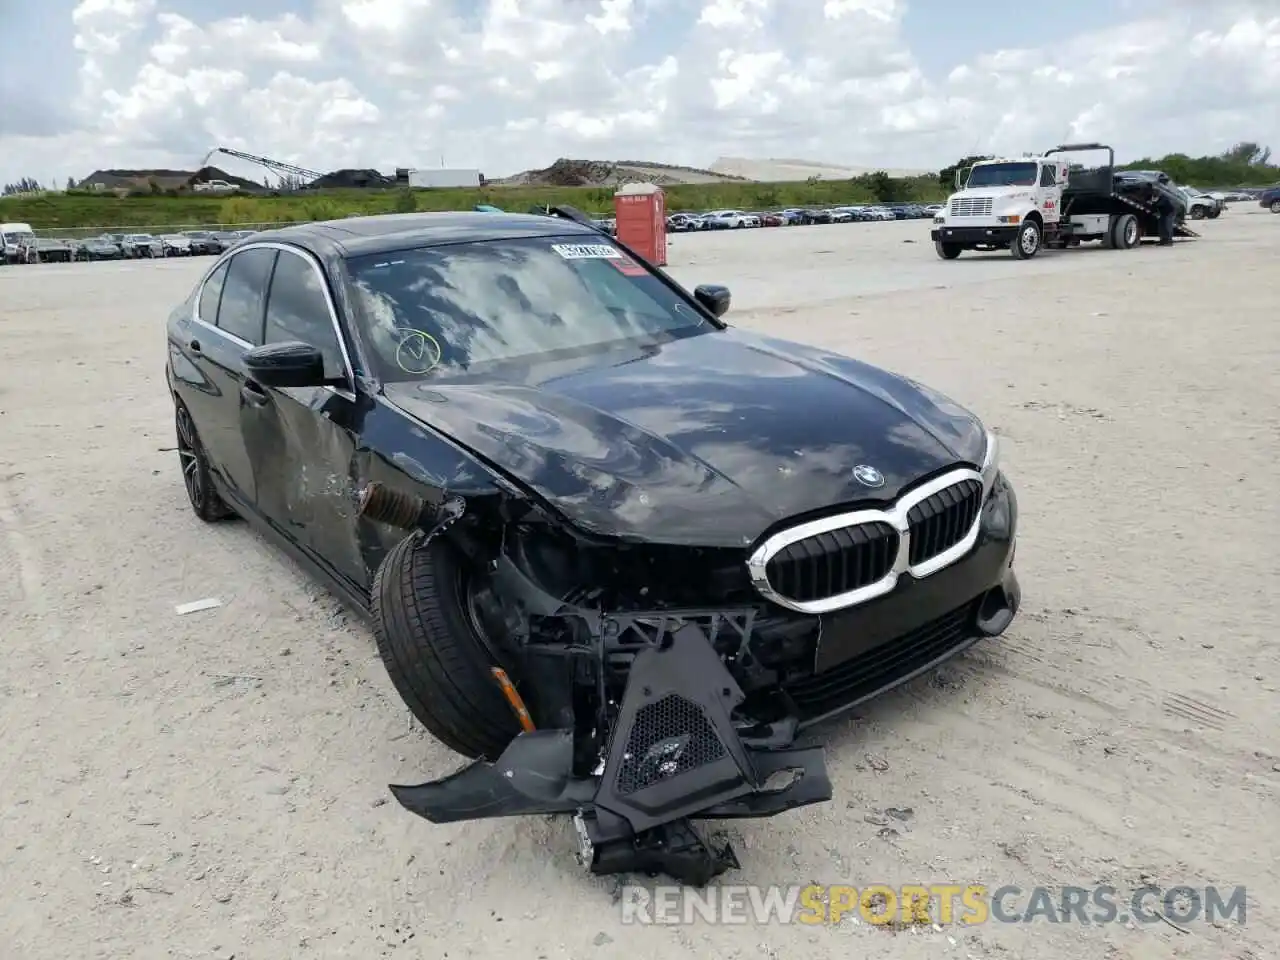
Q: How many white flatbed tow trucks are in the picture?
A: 1